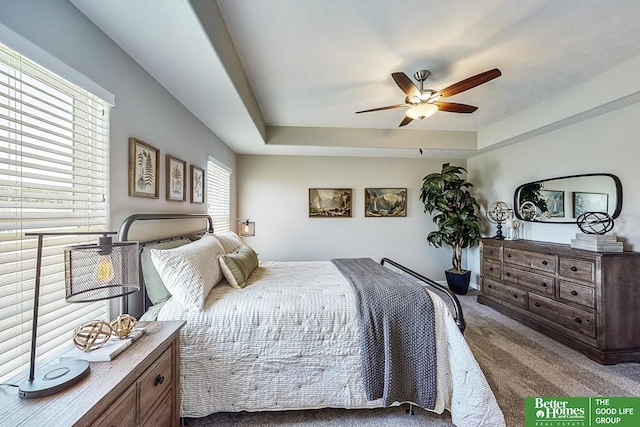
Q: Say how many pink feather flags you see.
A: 0